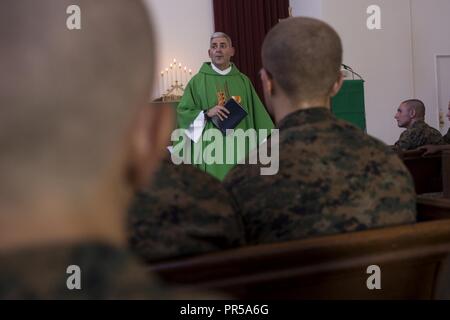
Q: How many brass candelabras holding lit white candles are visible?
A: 1